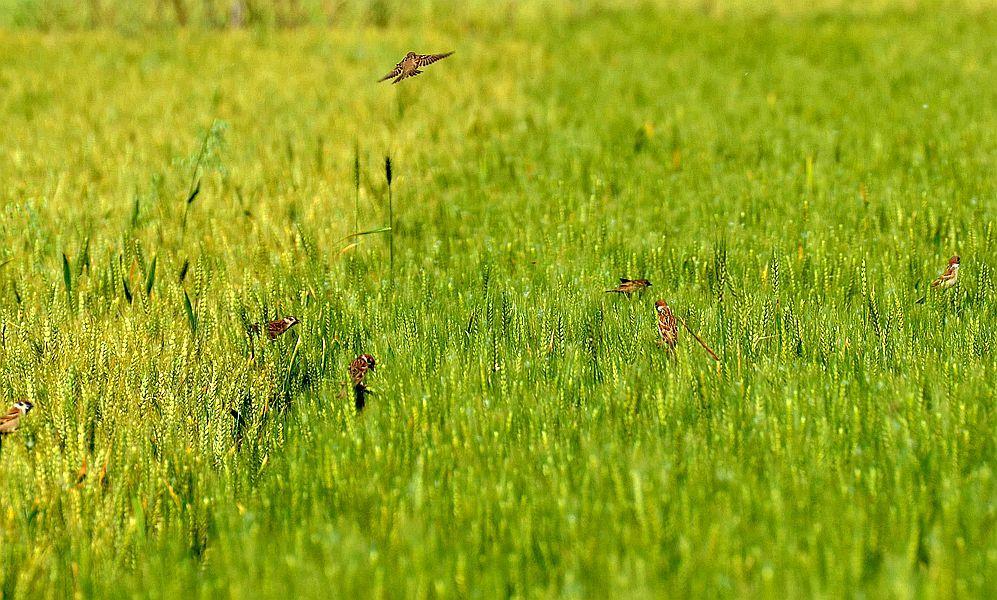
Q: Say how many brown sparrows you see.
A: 7